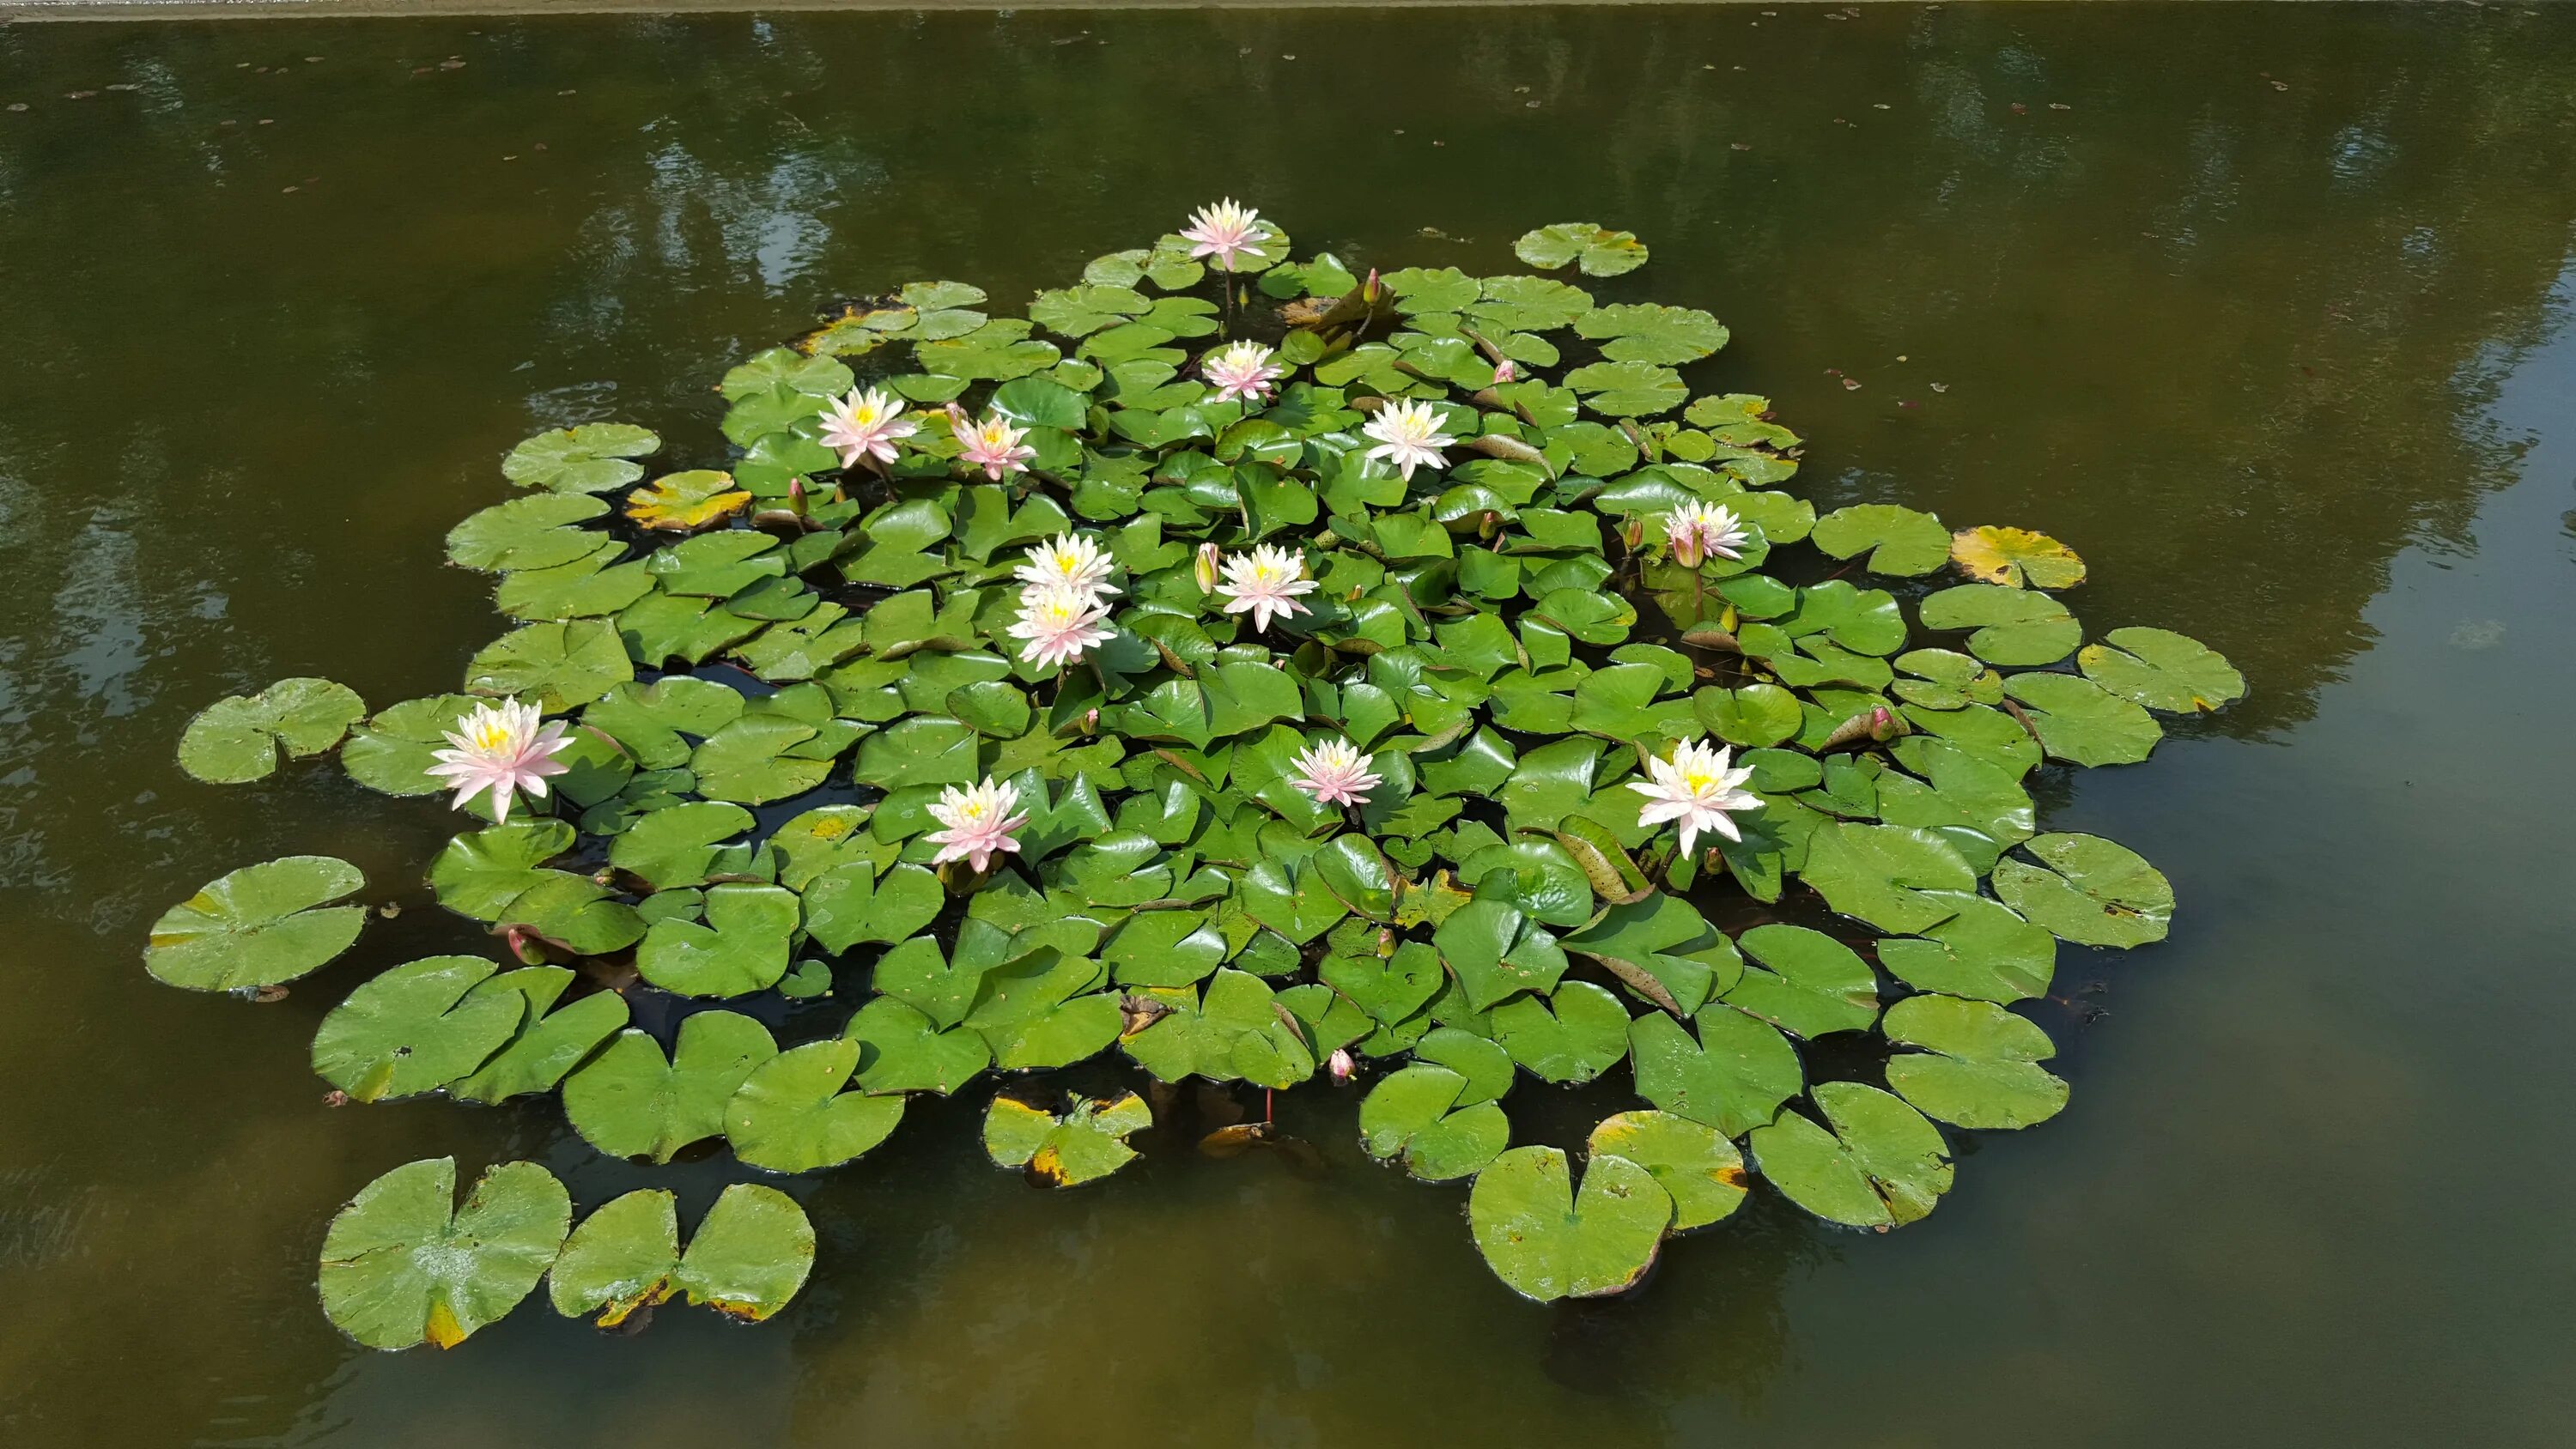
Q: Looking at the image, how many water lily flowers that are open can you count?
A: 13